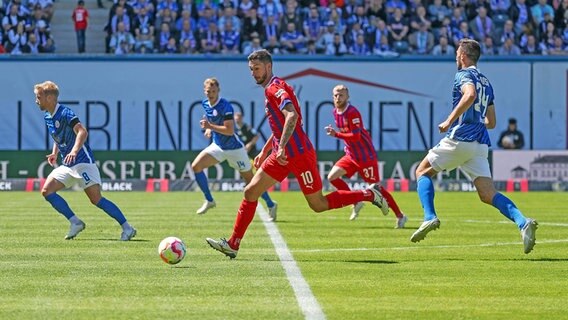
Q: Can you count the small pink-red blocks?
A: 10